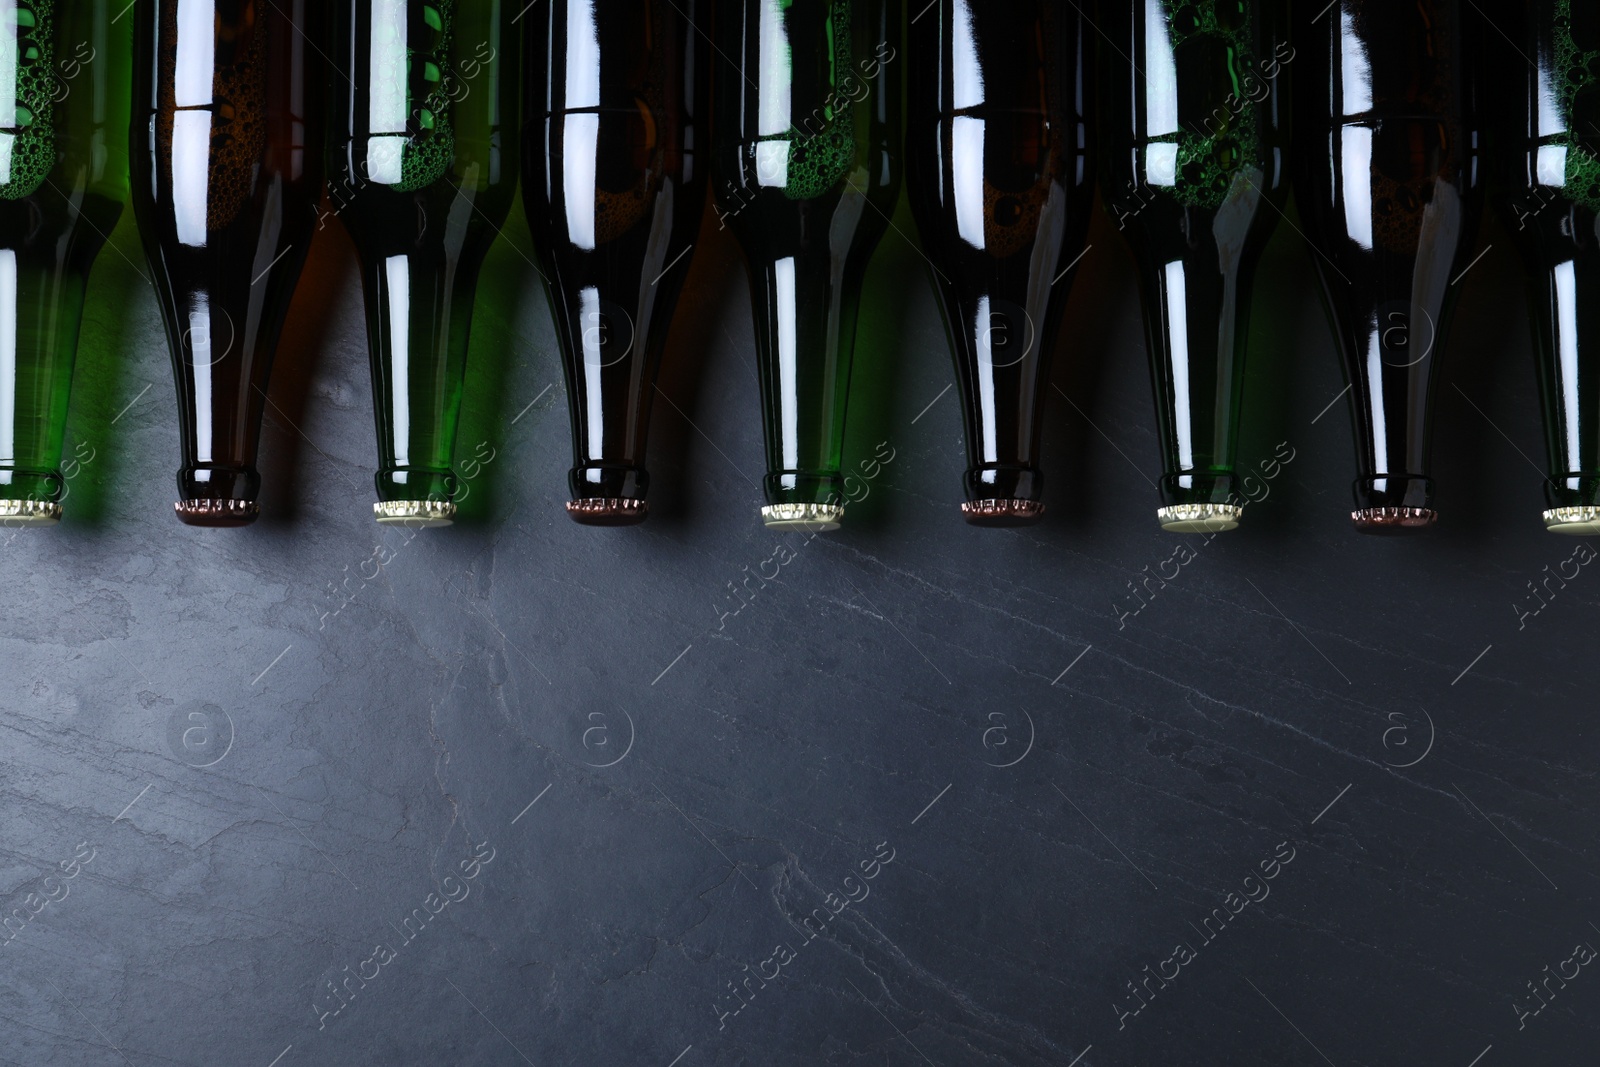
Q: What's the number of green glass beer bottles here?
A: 5